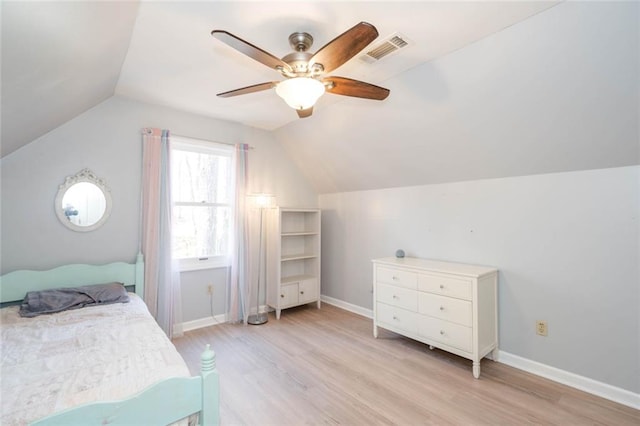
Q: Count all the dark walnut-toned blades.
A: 5